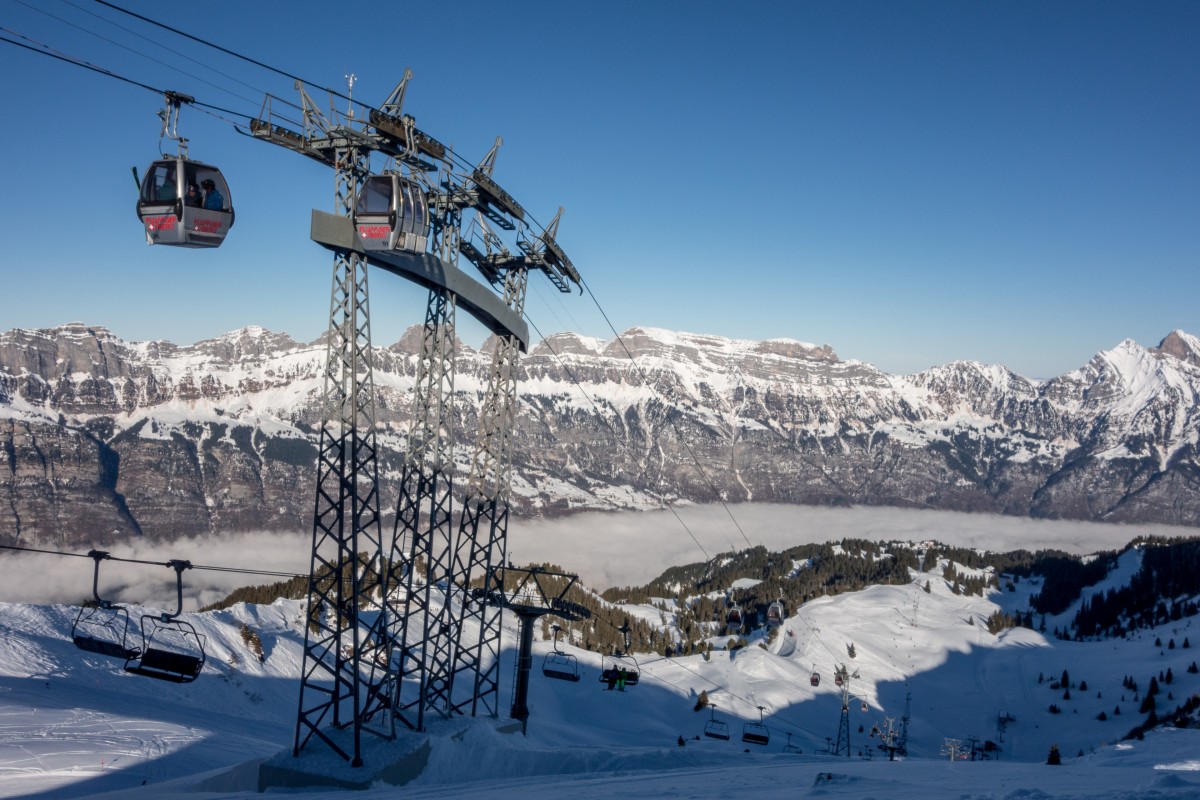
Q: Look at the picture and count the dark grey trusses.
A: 3